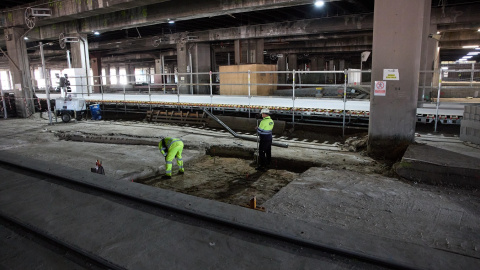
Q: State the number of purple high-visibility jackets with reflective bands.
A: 0